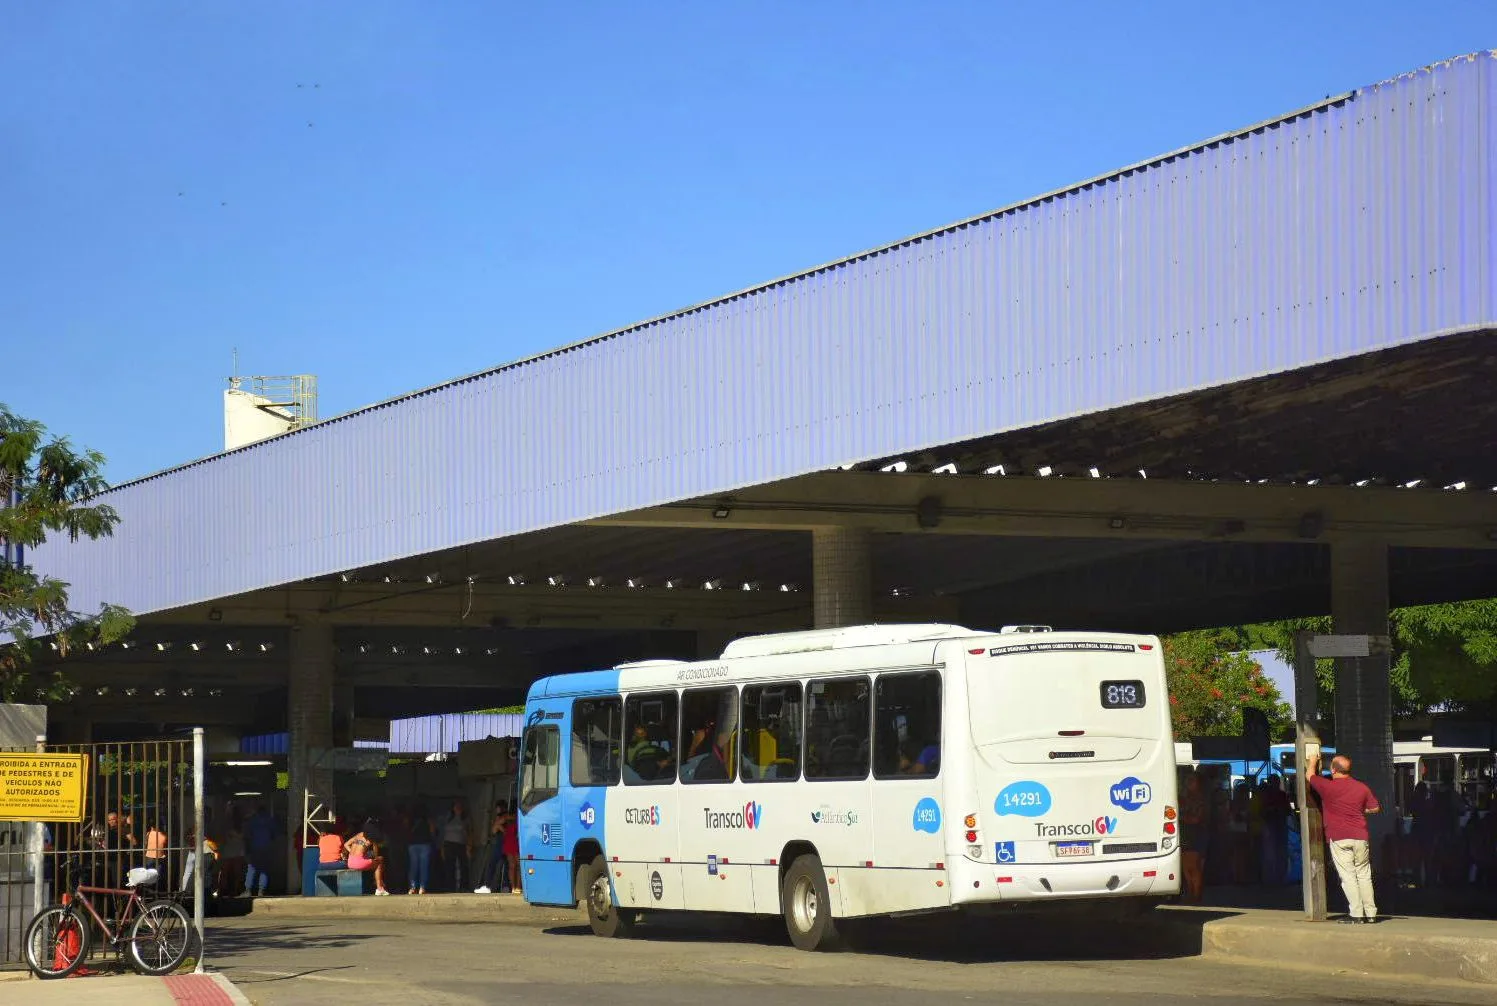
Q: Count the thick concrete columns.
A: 3